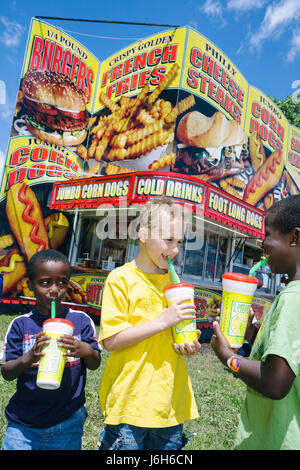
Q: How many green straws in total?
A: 3